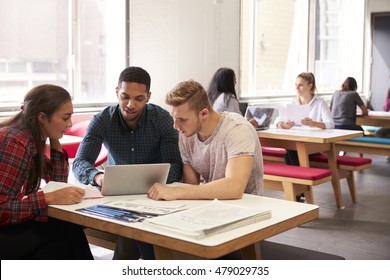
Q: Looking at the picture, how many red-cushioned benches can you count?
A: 2